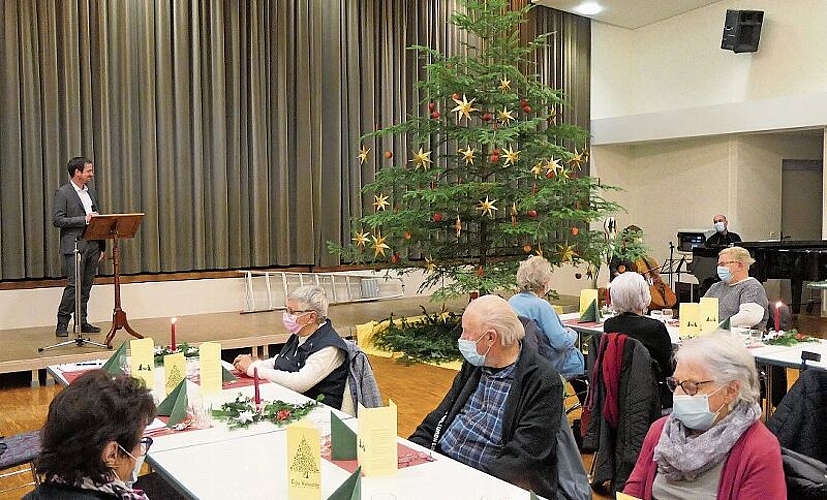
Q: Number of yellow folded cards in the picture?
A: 8